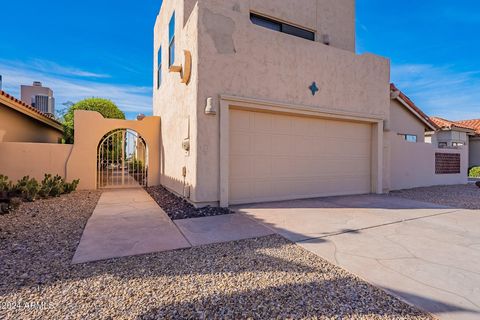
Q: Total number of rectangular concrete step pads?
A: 2